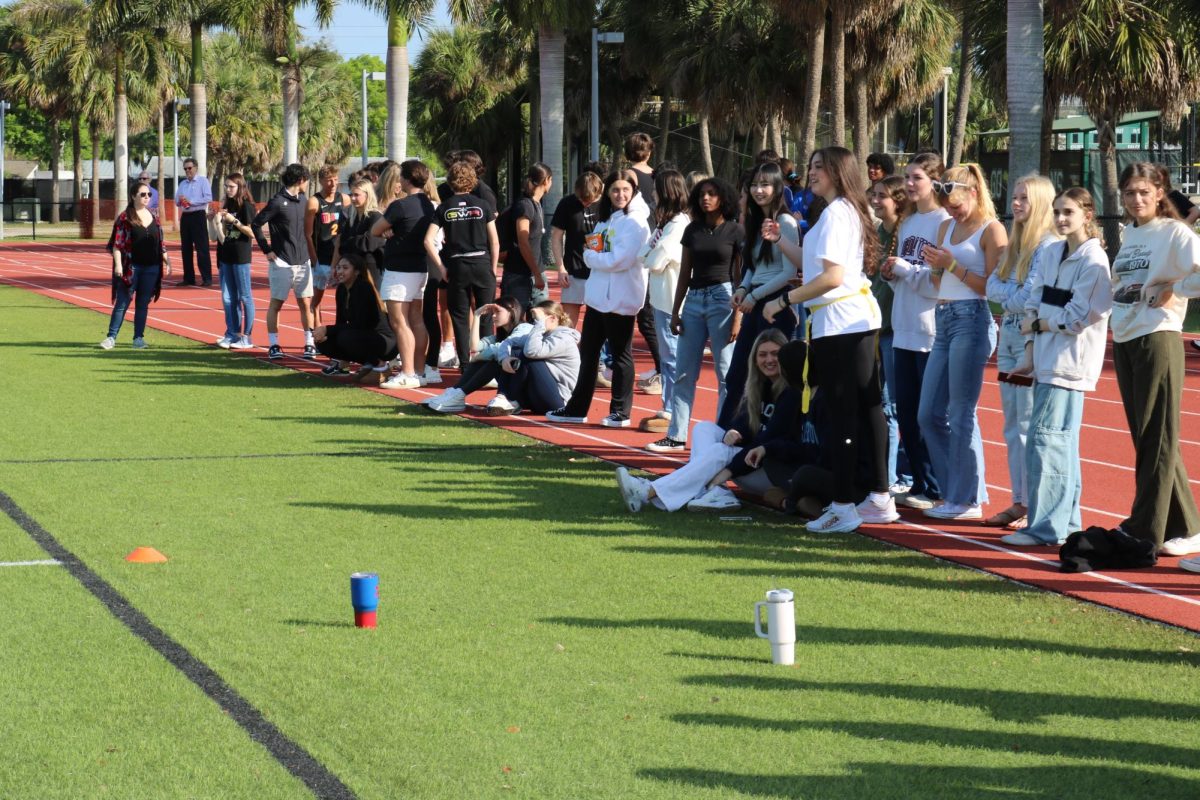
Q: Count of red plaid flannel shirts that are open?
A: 1